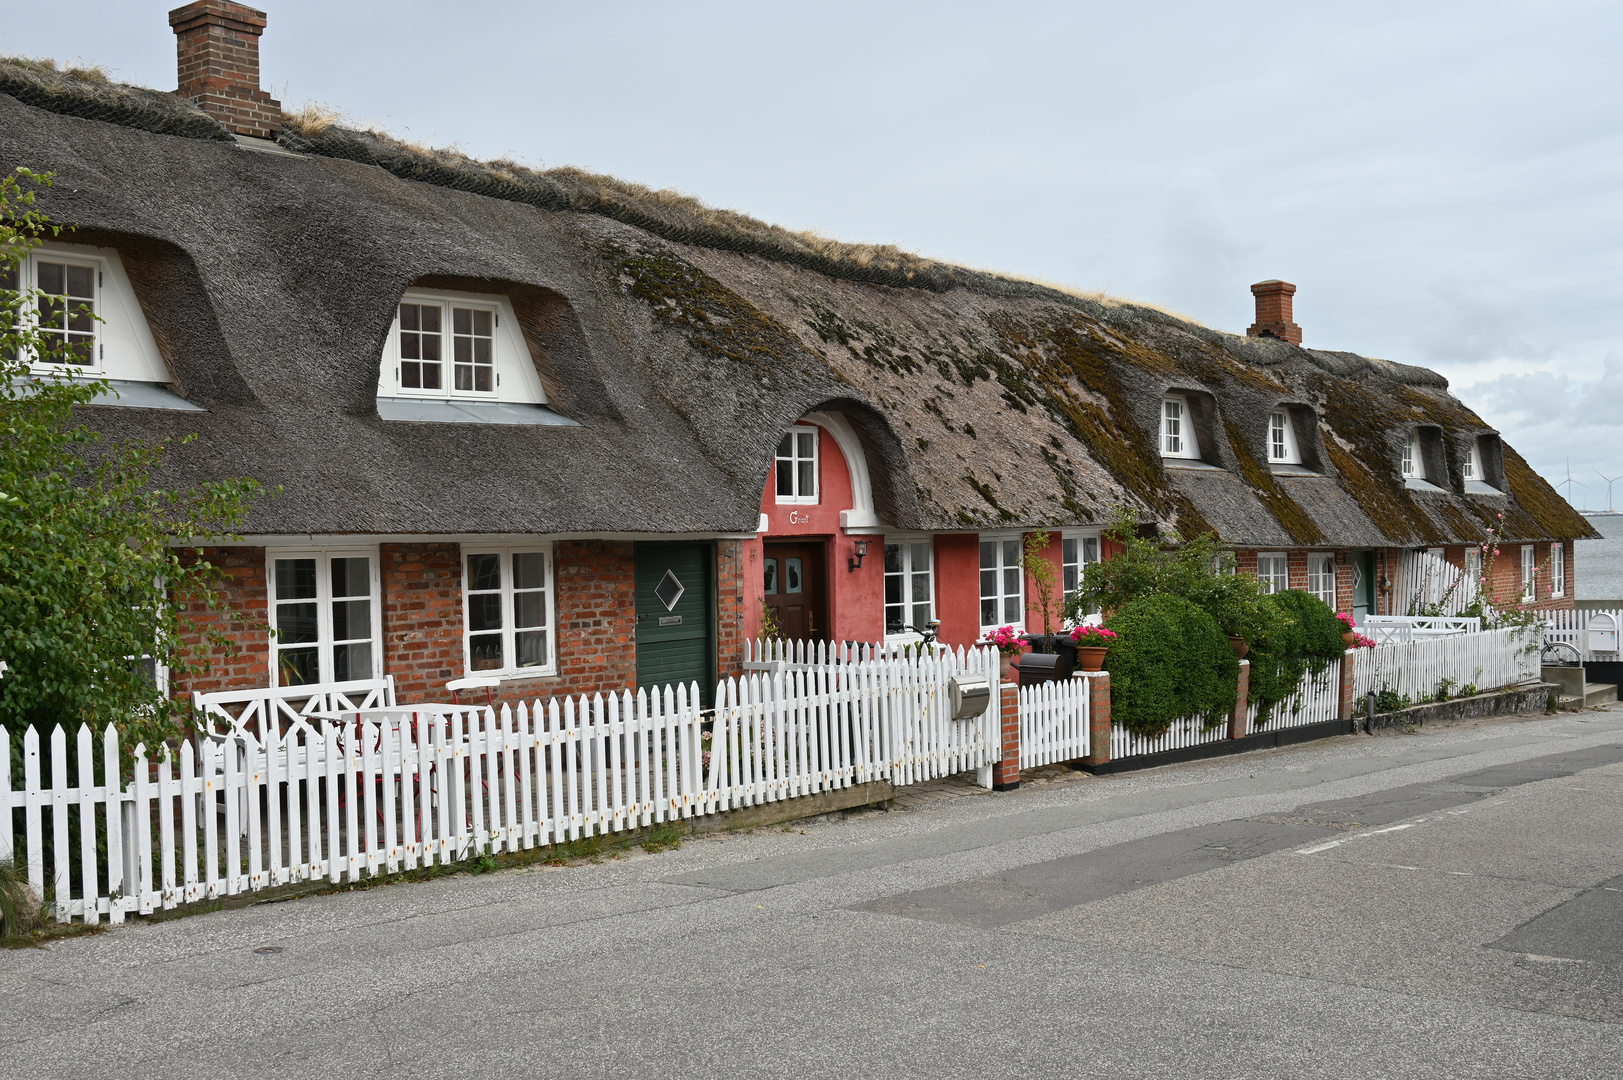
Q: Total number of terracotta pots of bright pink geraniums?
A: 3